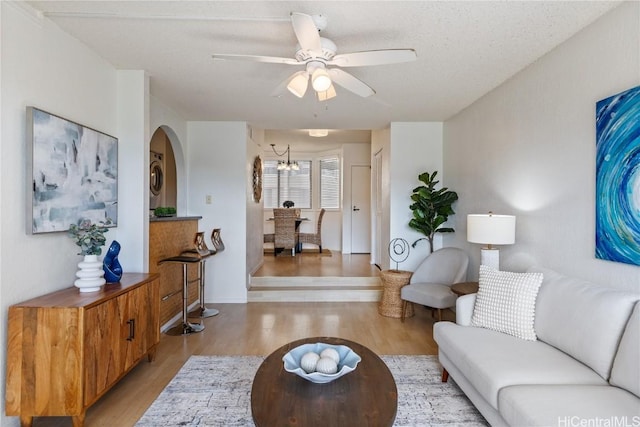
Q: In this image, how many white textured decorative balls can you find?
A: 3